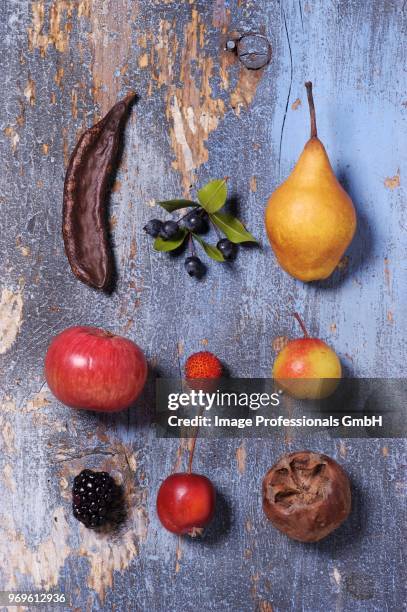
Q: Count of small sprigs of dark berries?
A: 1